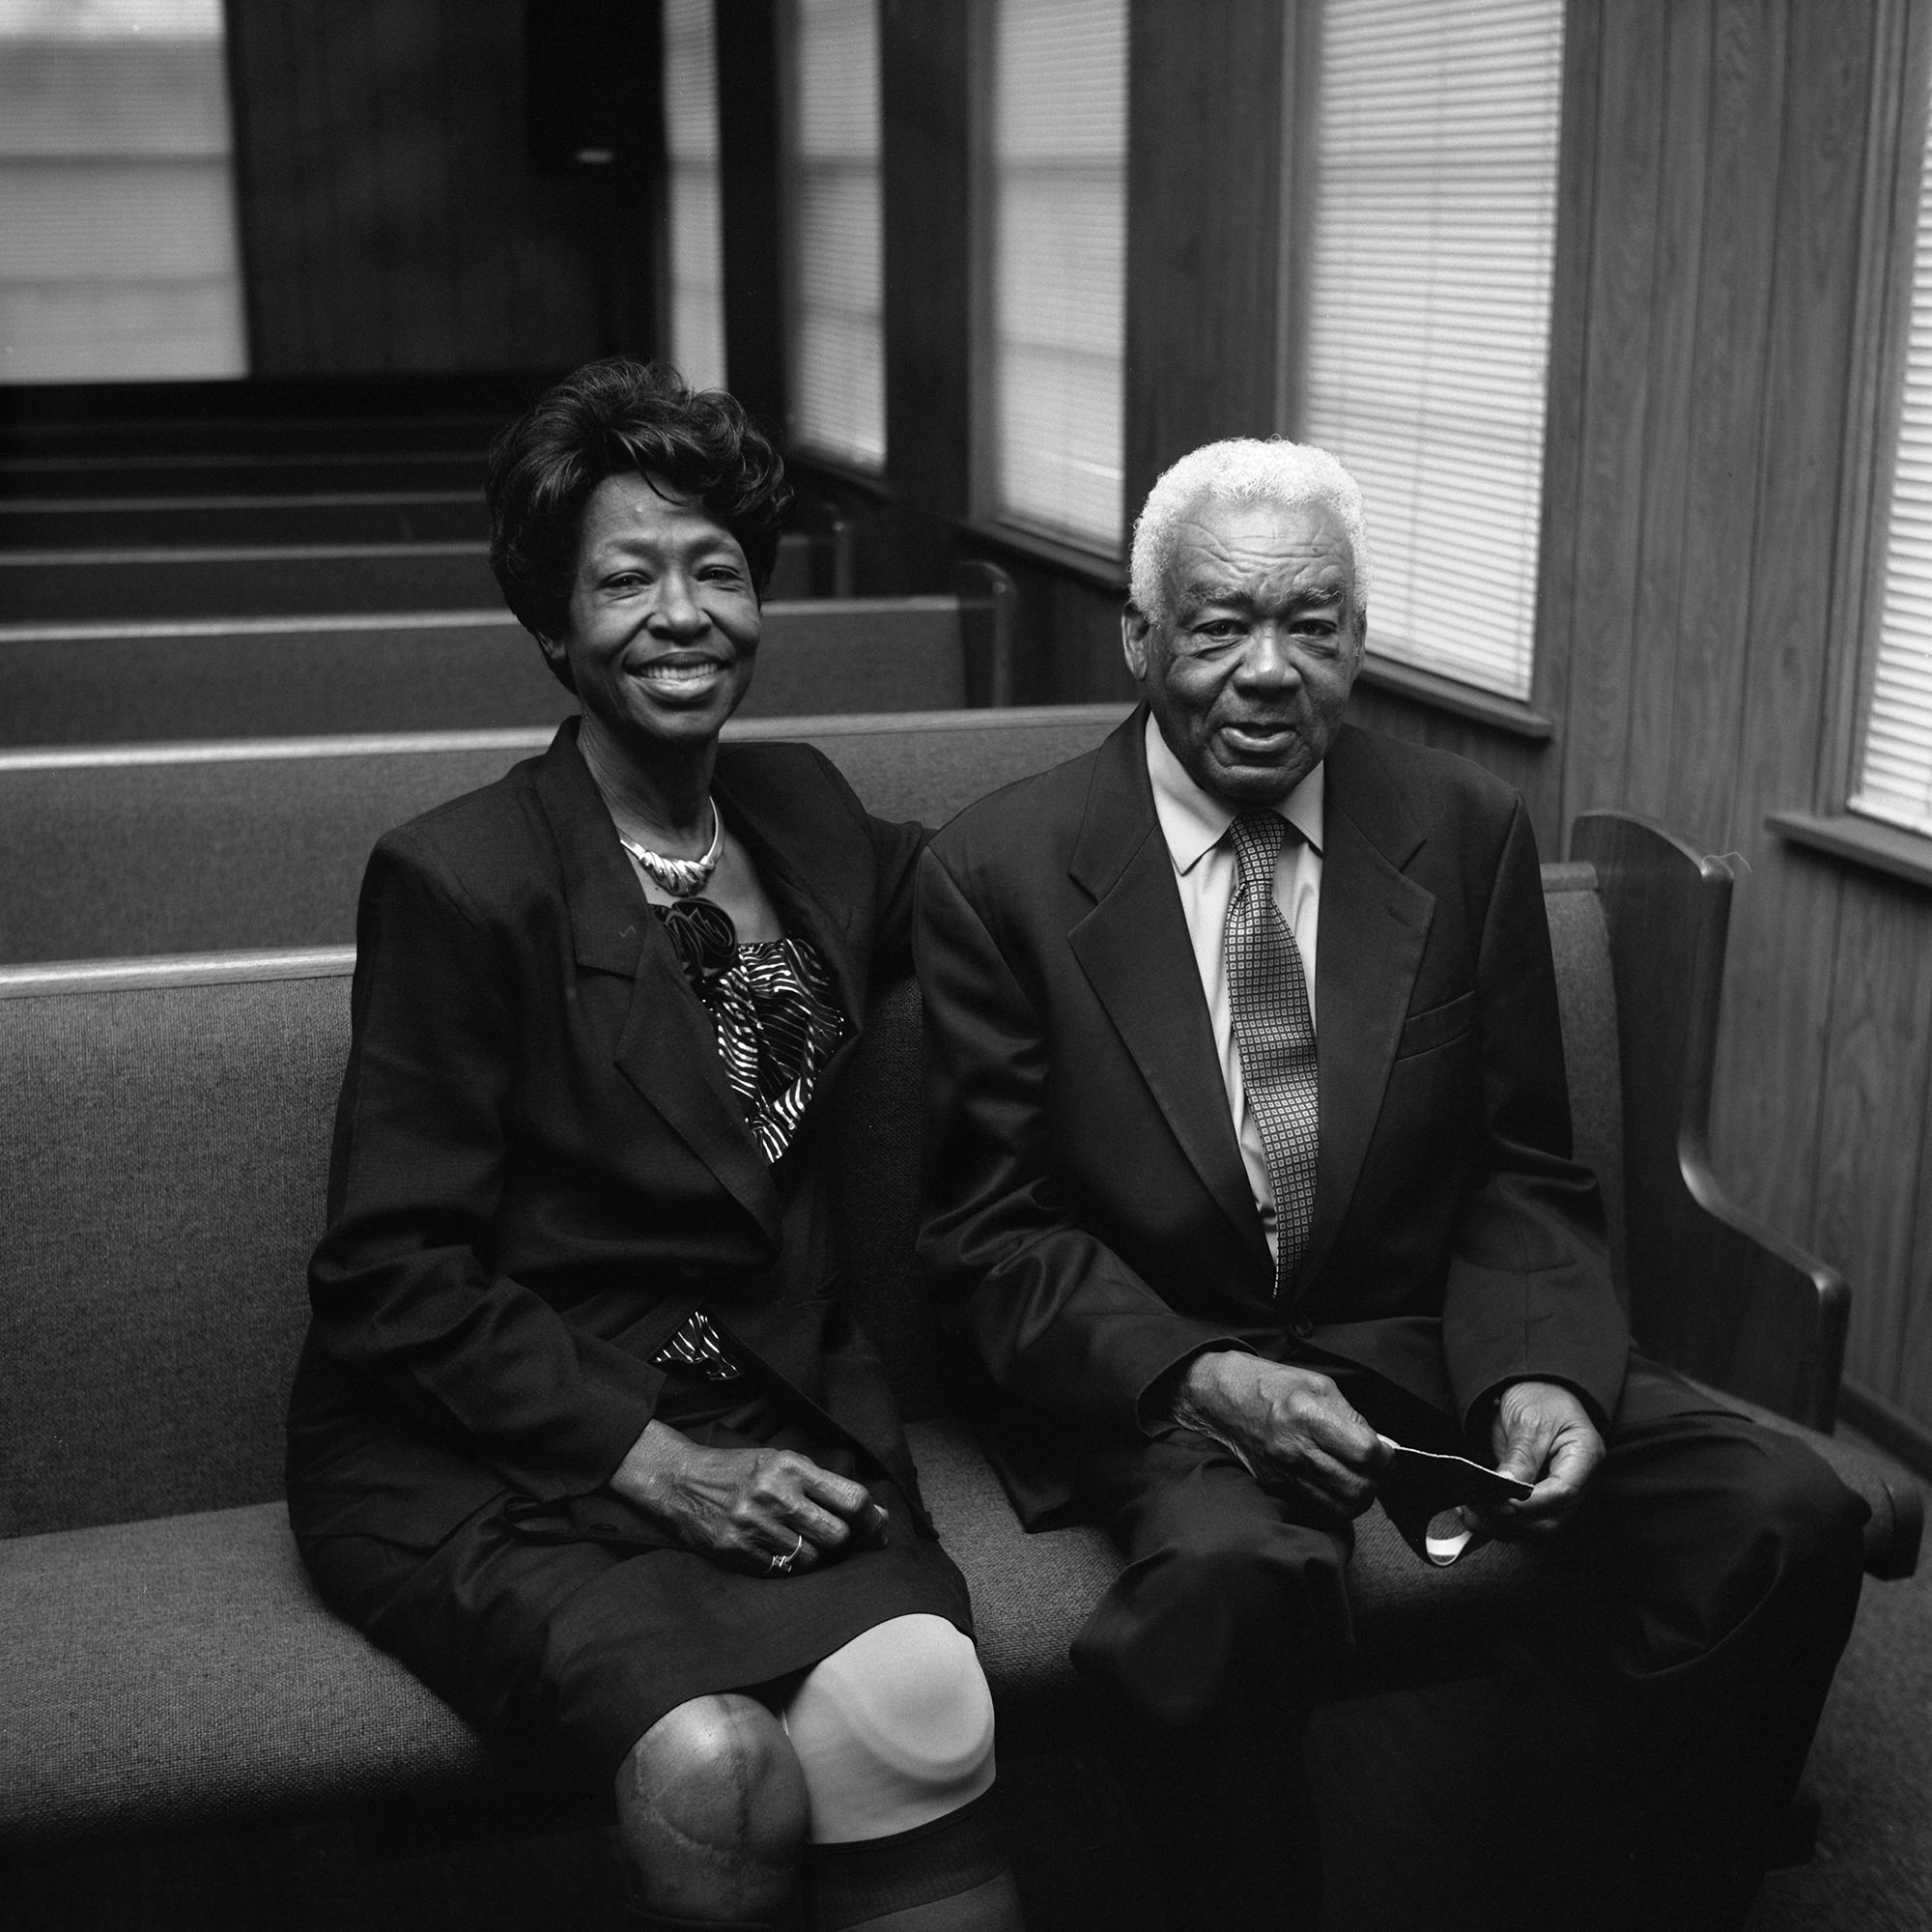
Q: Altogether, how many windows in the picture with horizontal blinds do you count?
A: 6